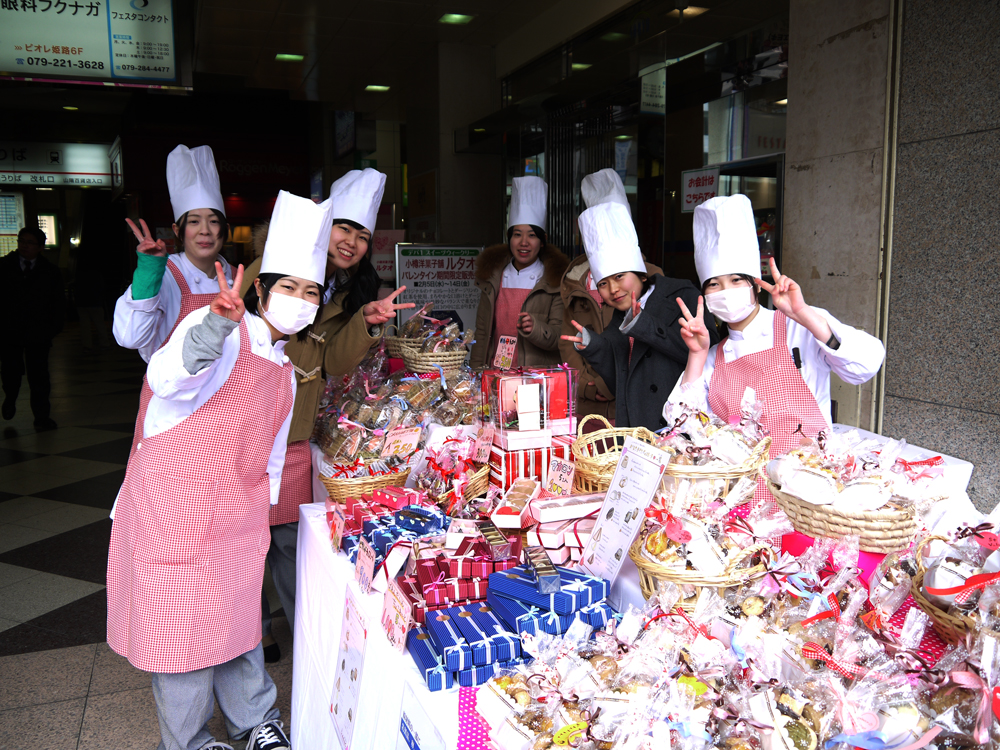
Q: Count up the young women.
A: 7